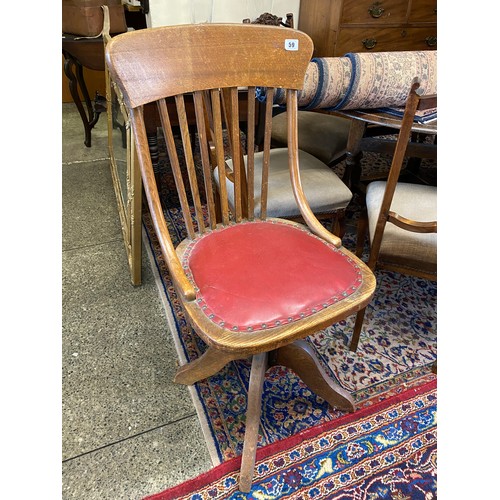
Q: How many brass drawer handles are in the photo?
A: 3